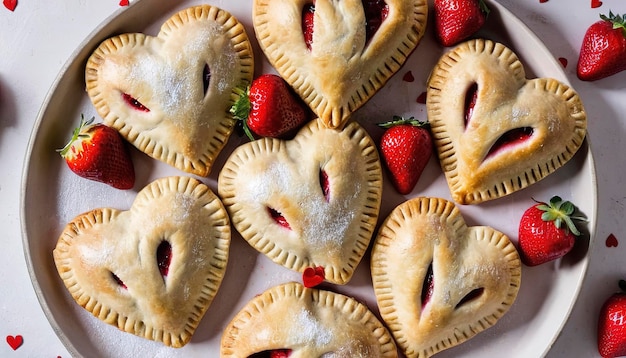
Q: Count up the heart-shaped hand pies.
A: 7